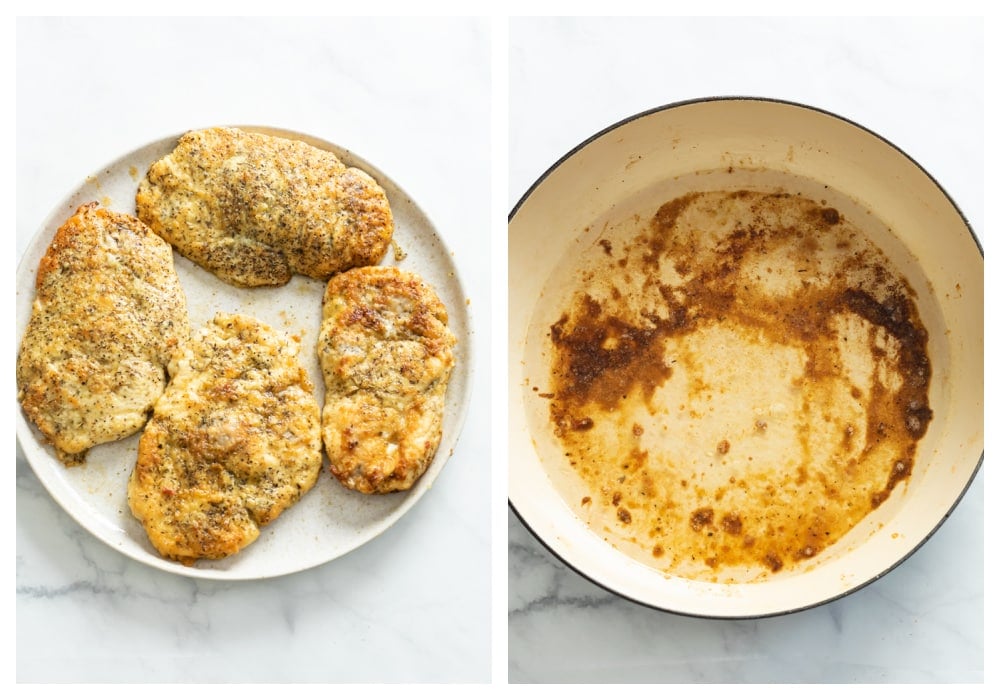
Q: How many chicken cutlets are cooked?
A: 4